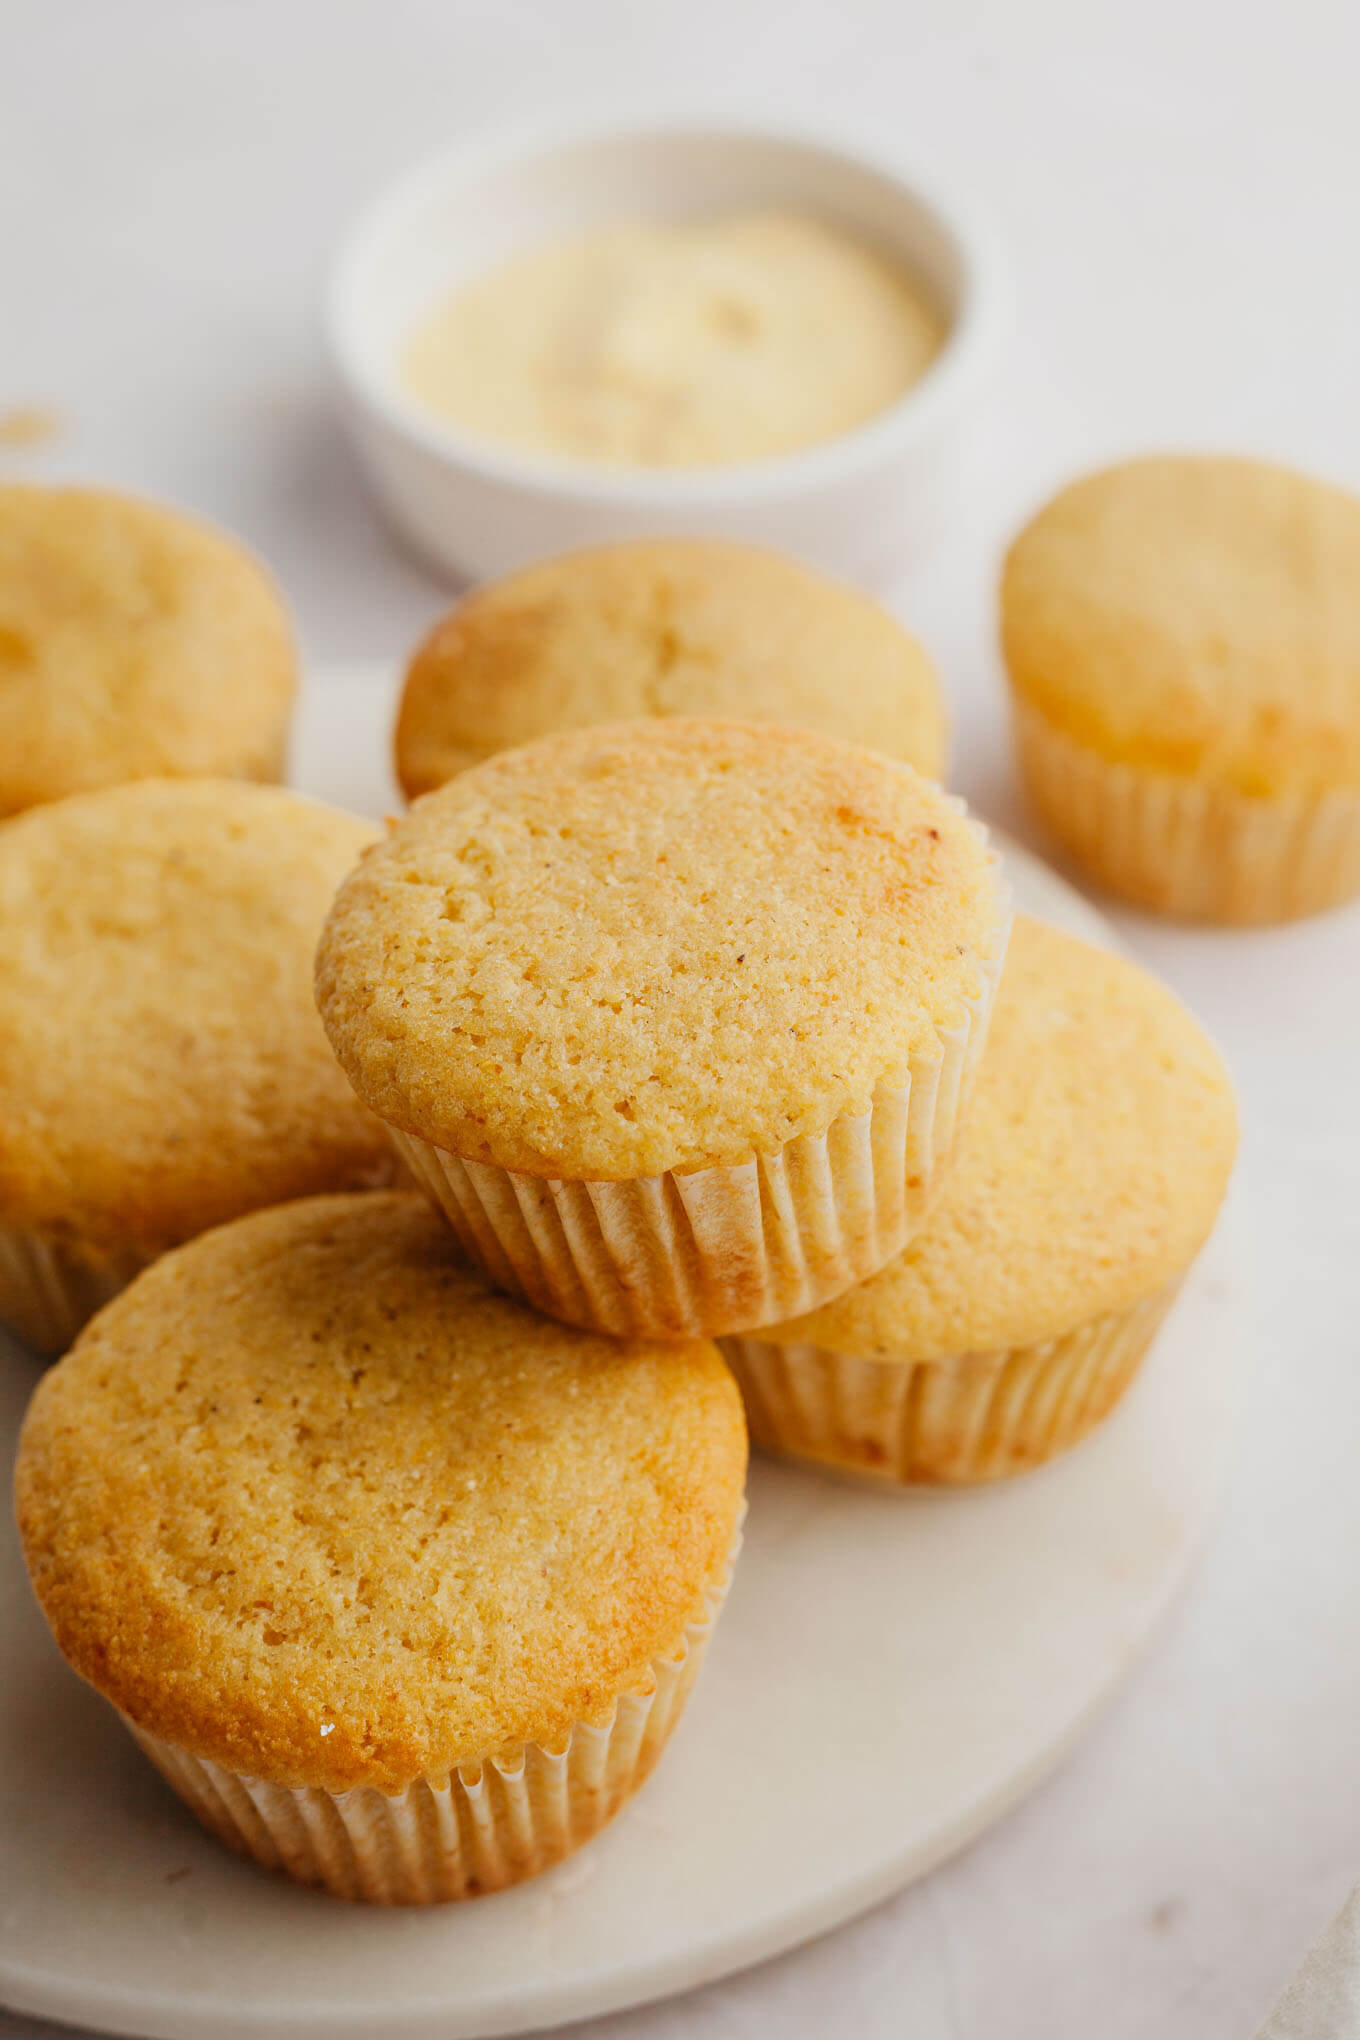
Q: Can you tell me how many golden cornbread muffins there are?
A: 7